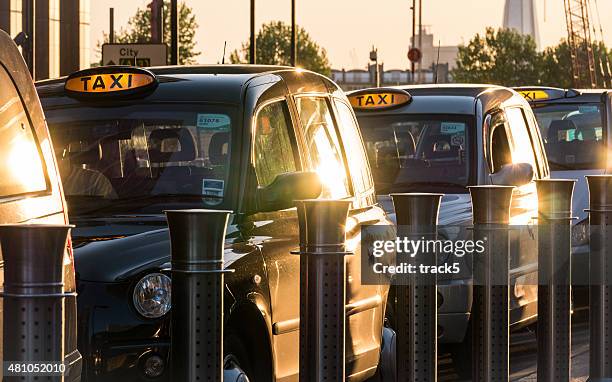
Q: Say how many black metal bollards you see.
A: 7